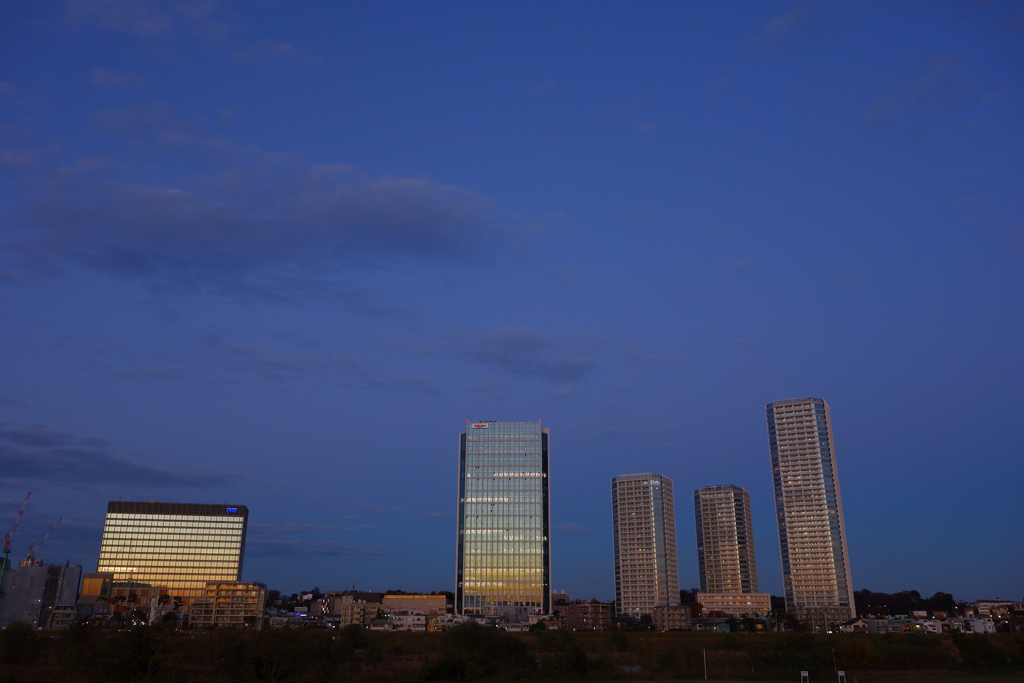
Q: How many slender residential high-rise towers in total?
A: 3